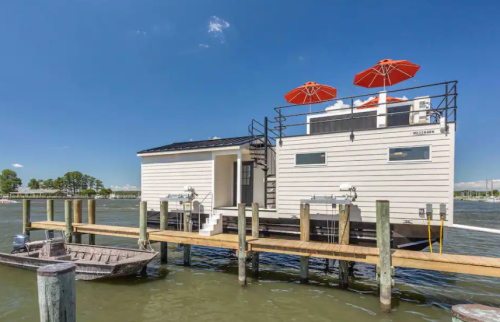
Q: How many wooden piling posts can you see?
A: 15